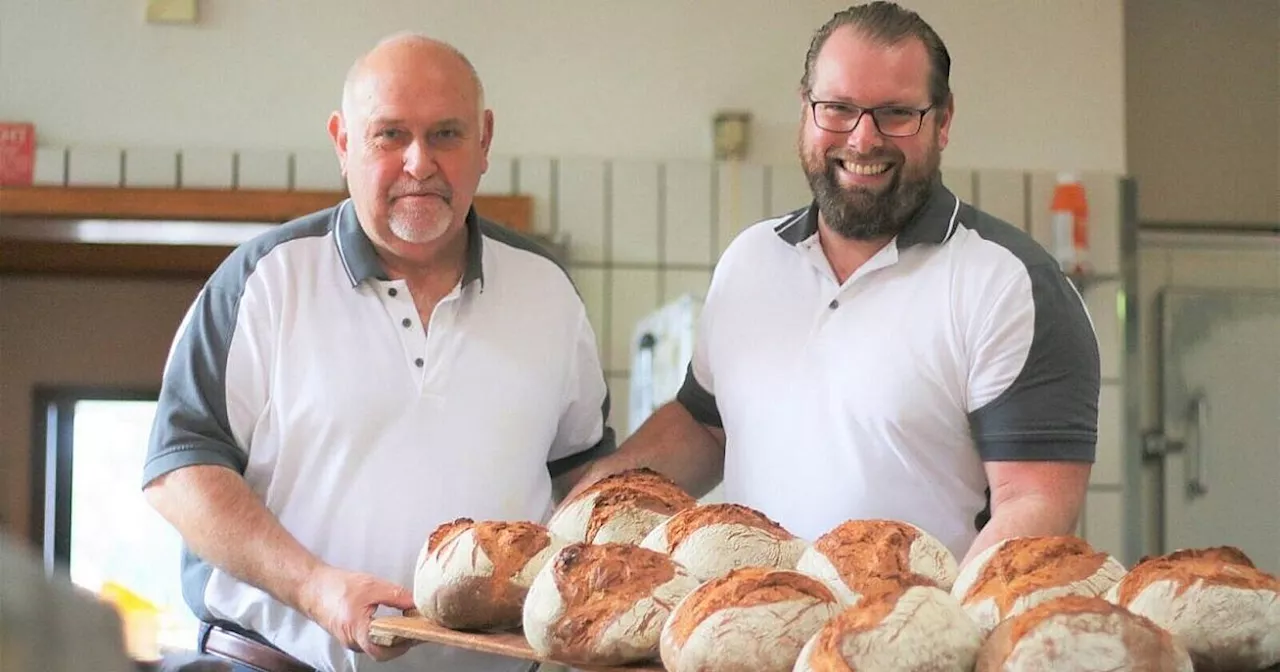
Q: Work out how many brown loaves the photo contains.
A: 10